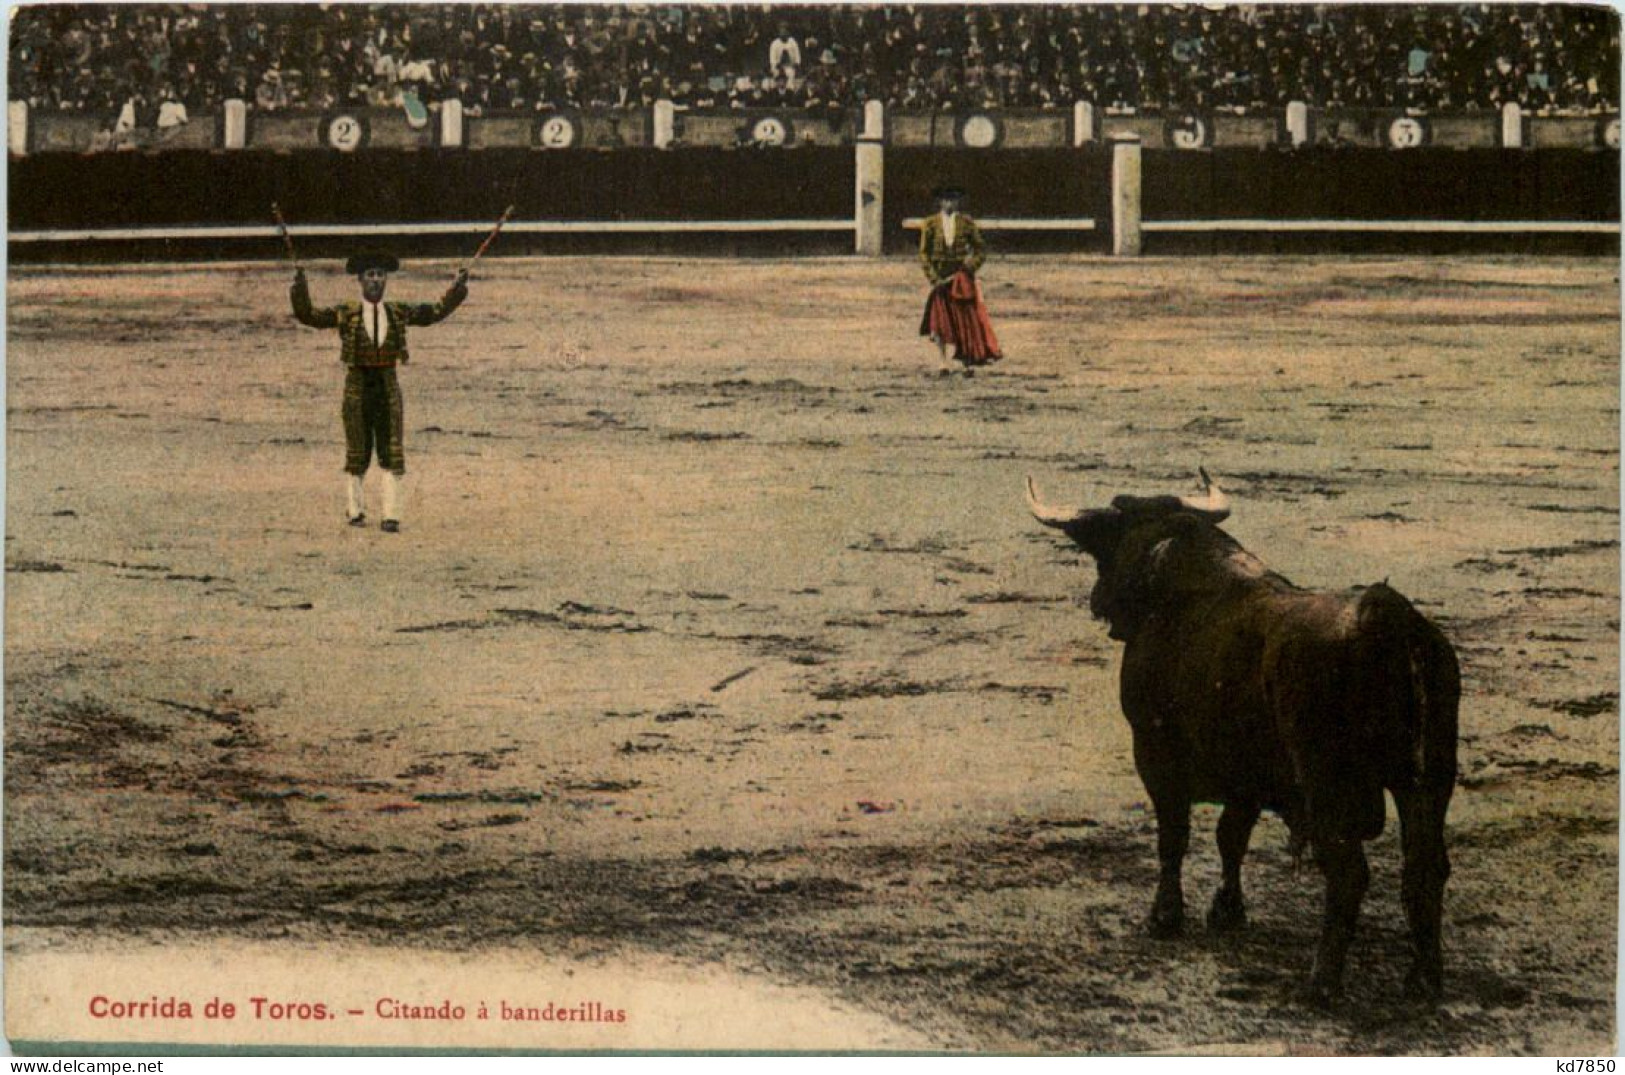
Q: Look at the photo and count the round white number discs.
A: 7